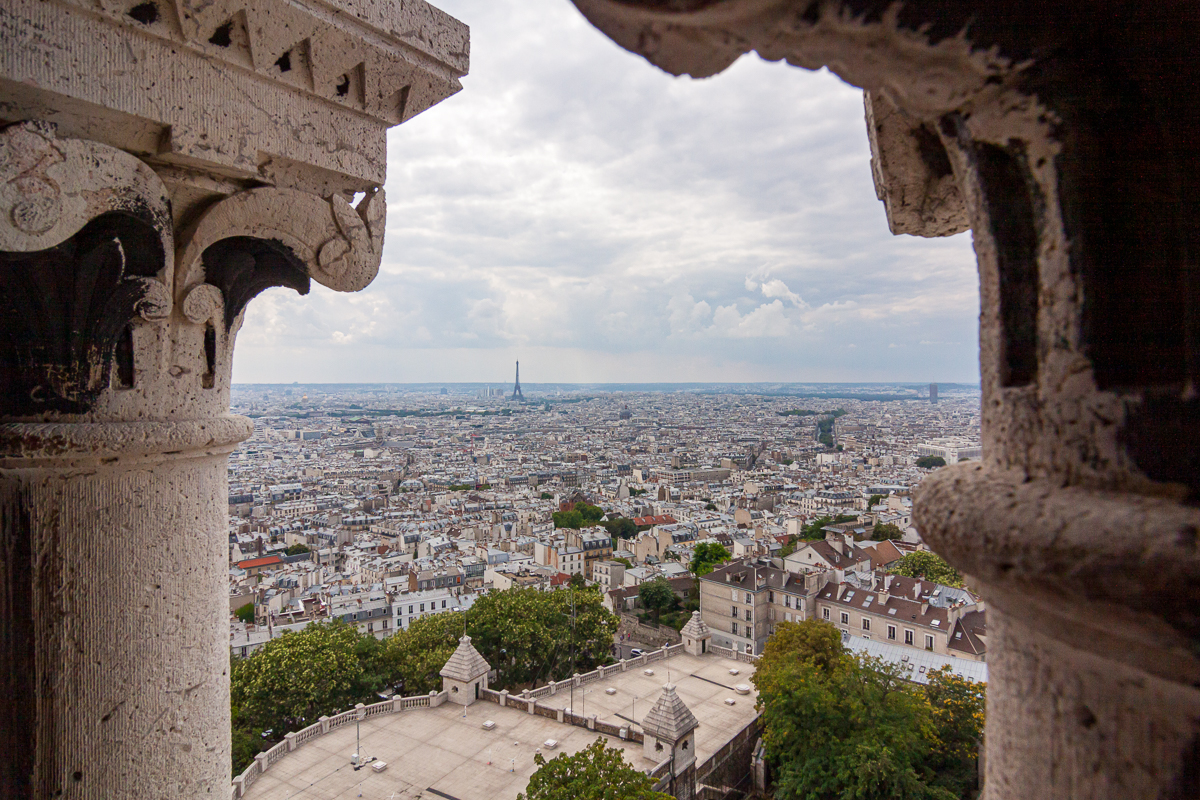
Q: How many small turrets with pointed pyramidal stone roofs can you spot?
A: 3